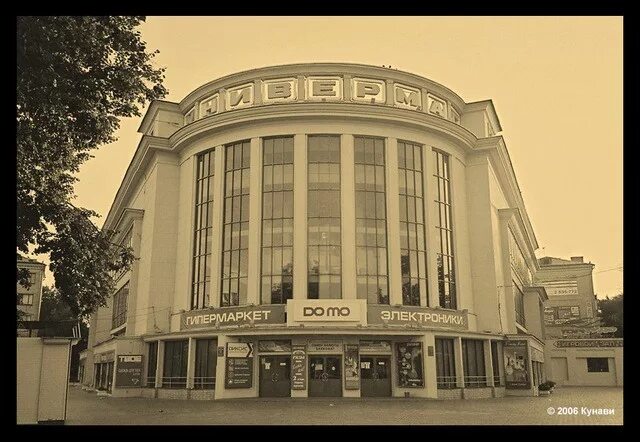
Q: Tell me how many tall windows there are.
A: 7